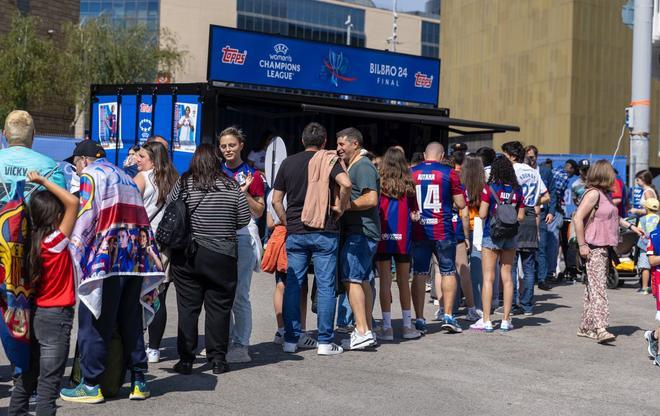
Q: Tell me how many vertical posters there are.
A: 2